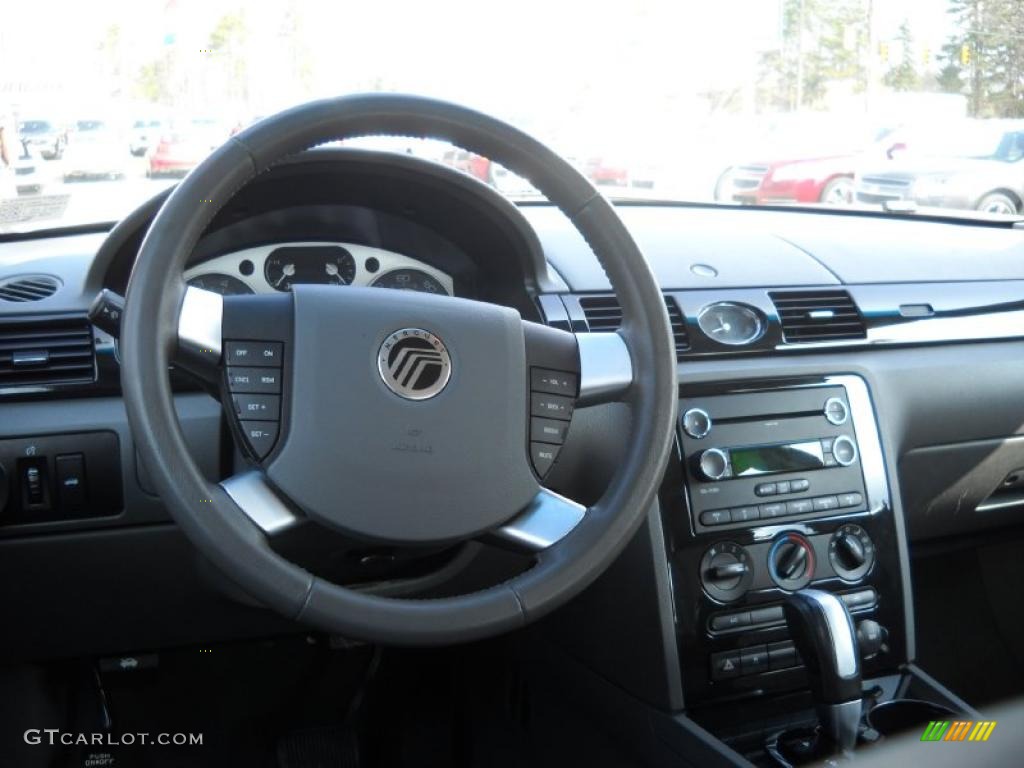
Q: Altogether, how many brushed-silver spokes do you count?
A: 4